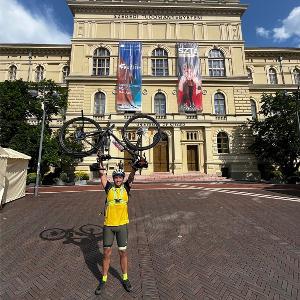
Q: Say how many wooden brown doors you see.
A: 3